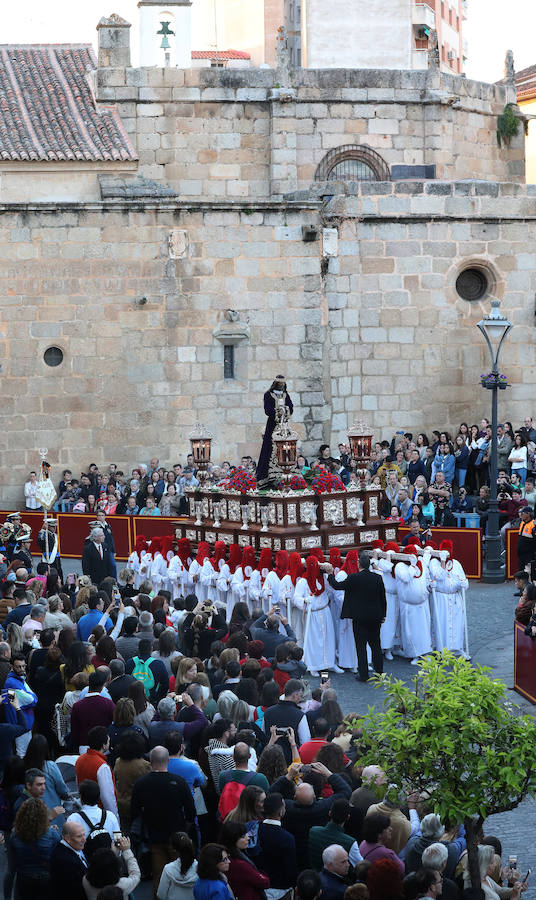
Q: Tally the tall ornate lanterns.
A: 3